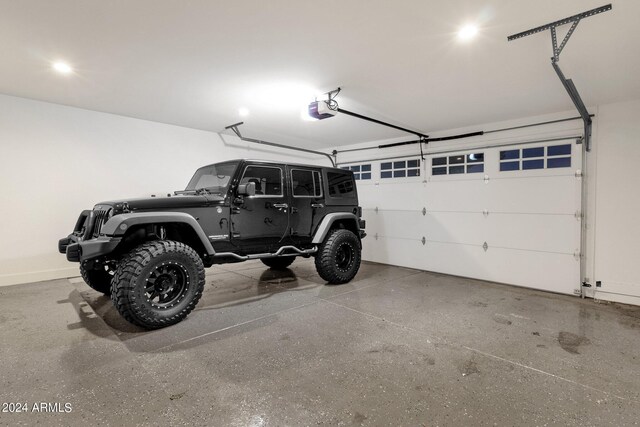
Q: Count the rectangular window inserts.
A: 4